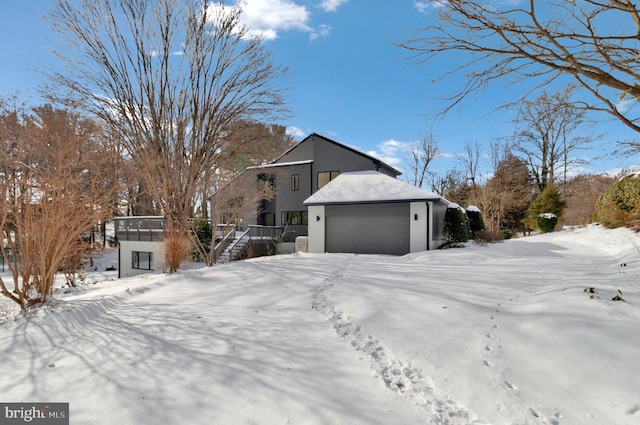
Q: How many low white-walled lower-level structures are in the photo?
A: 1